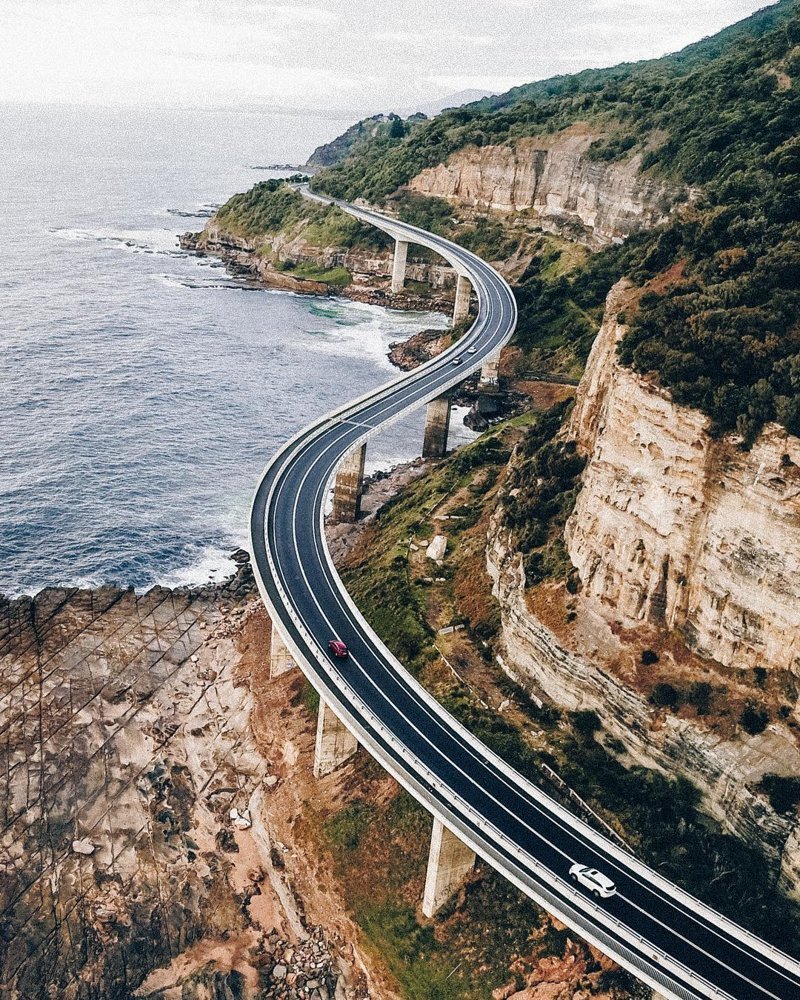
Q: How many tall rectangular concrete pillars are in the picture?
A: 8